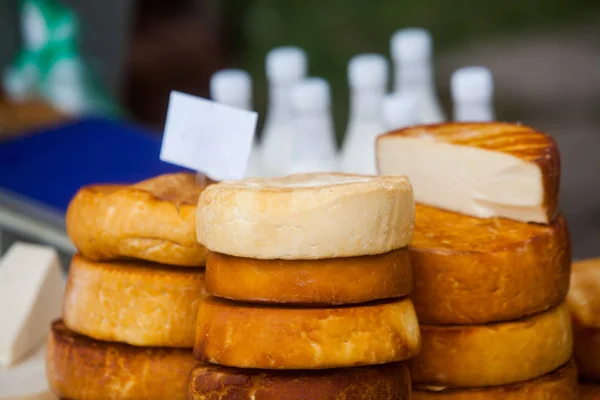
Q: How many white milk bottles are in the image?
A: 7